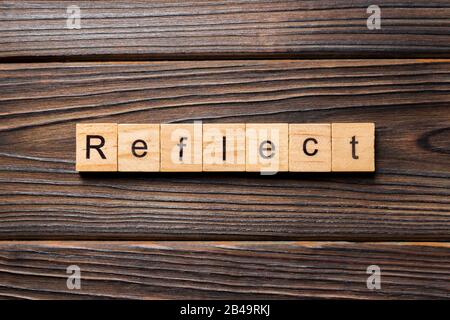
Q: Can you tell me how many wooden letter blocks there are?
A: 7